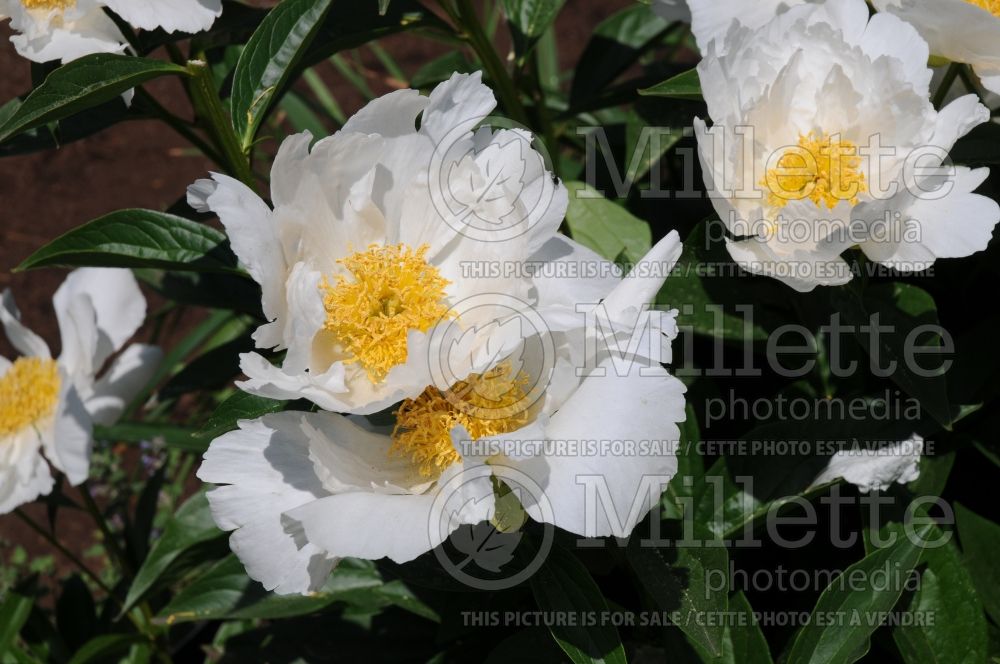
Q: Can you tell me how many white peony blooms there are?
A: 6